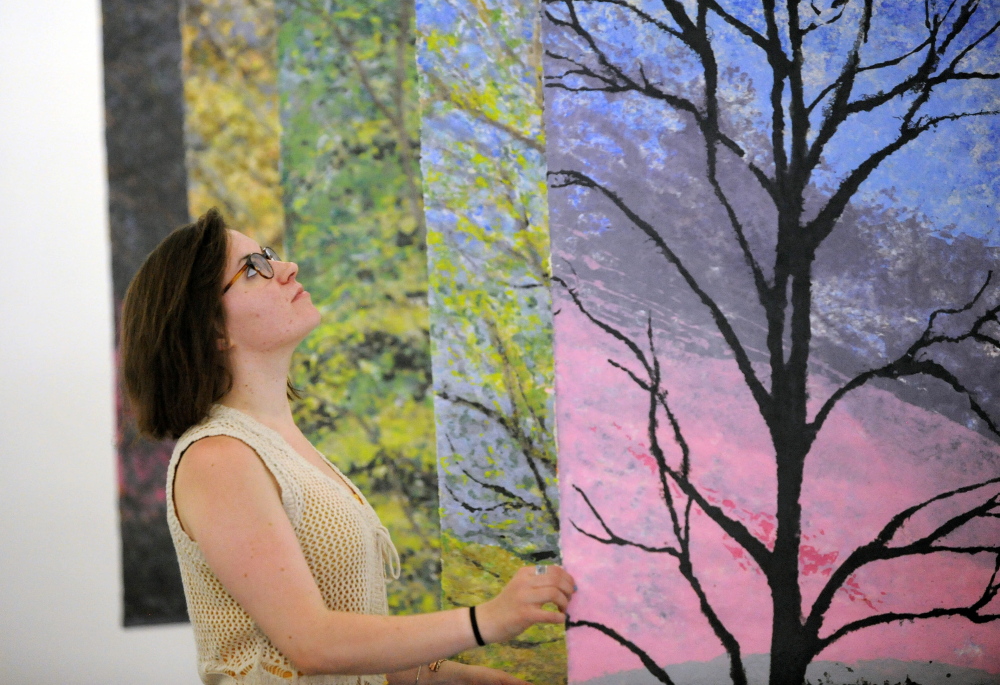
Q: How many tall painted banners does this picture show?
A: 5